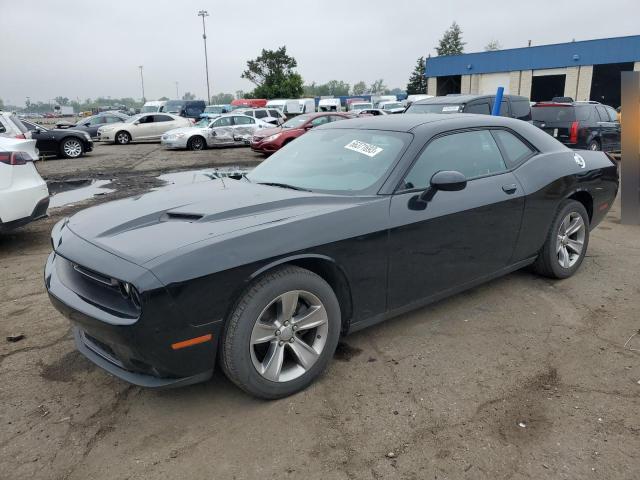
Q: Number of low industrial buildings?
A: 1